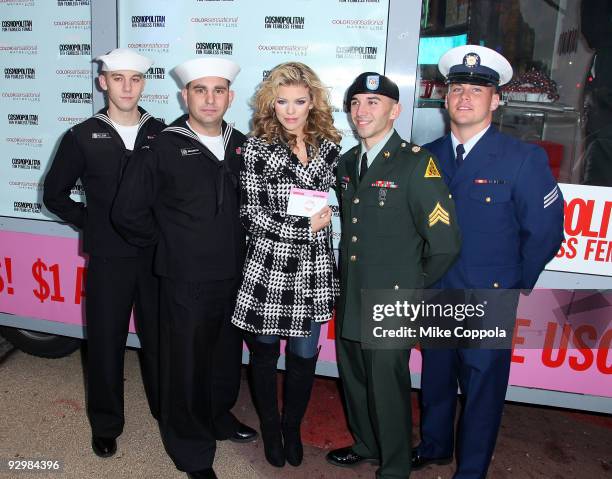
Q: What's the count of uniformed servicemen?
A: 4